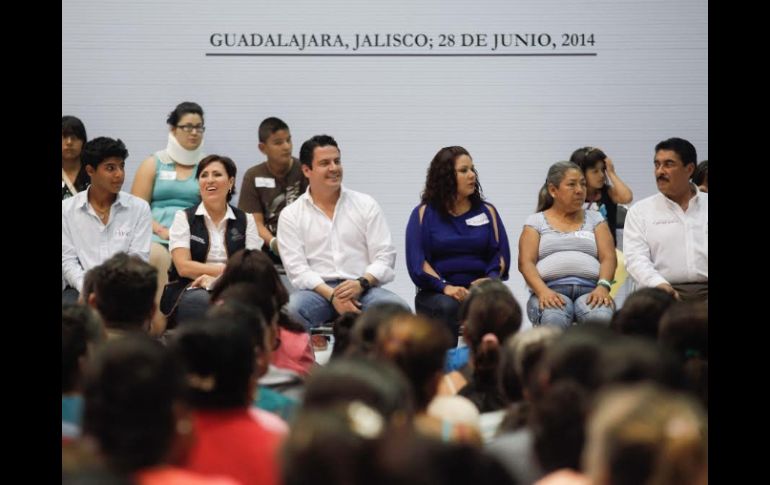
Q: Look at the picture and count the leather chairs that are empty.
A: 0